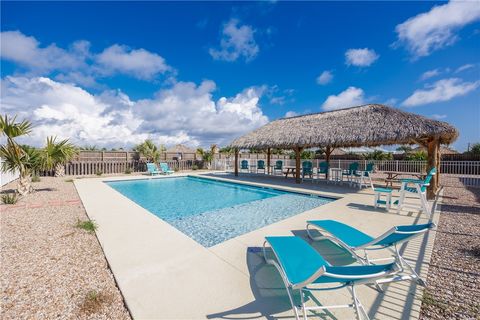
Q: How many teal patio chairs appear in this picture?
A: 12